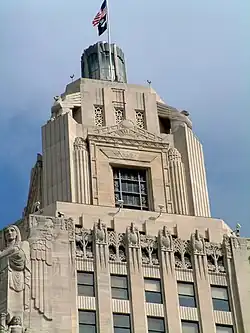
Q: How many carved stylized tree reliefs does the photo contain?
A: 5